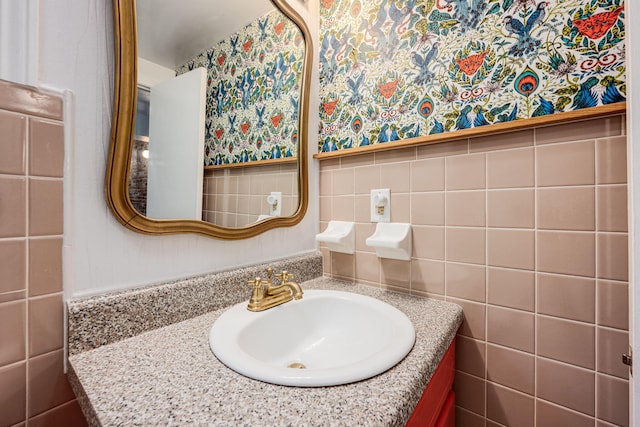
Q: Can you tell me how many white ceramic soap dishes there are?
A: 2